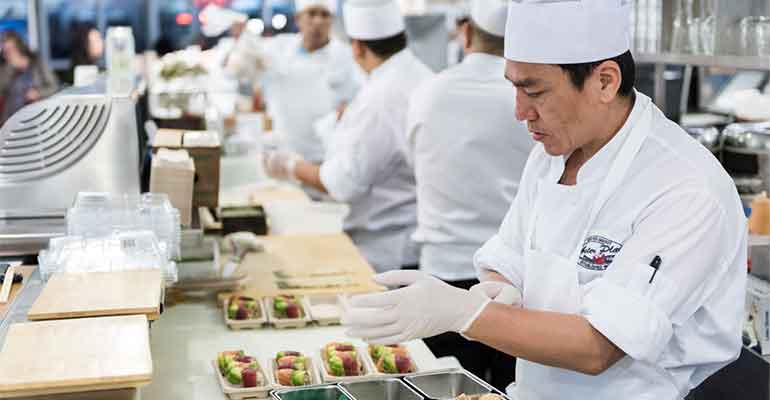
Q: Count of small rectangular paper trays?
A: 7